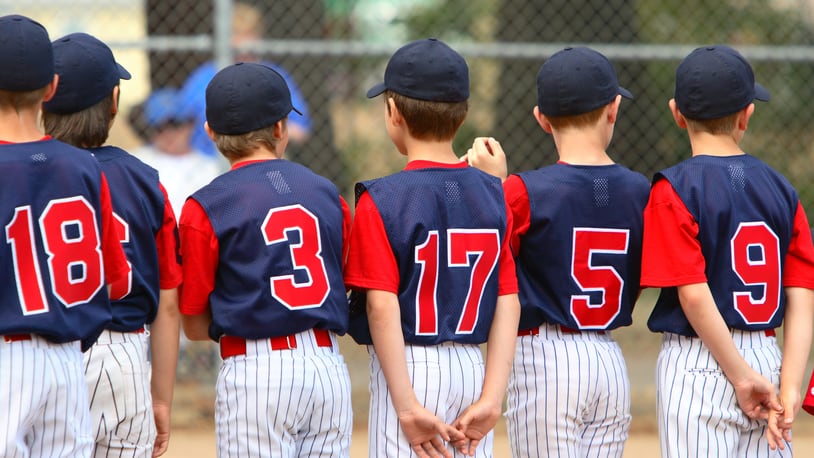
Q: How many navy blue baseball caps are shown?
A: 6